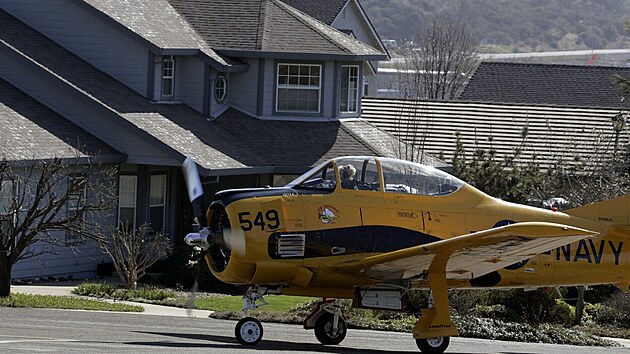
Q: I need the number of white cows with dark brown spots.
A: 0